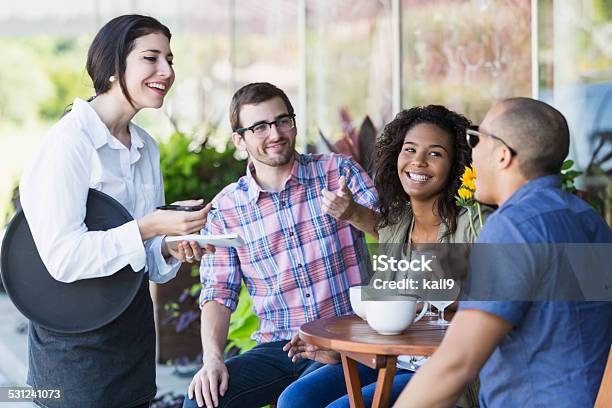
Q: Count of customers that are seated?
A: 3